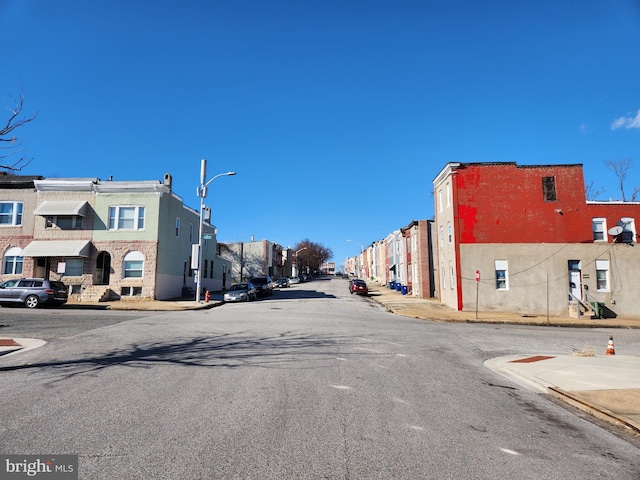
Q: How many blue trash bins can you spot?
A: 3